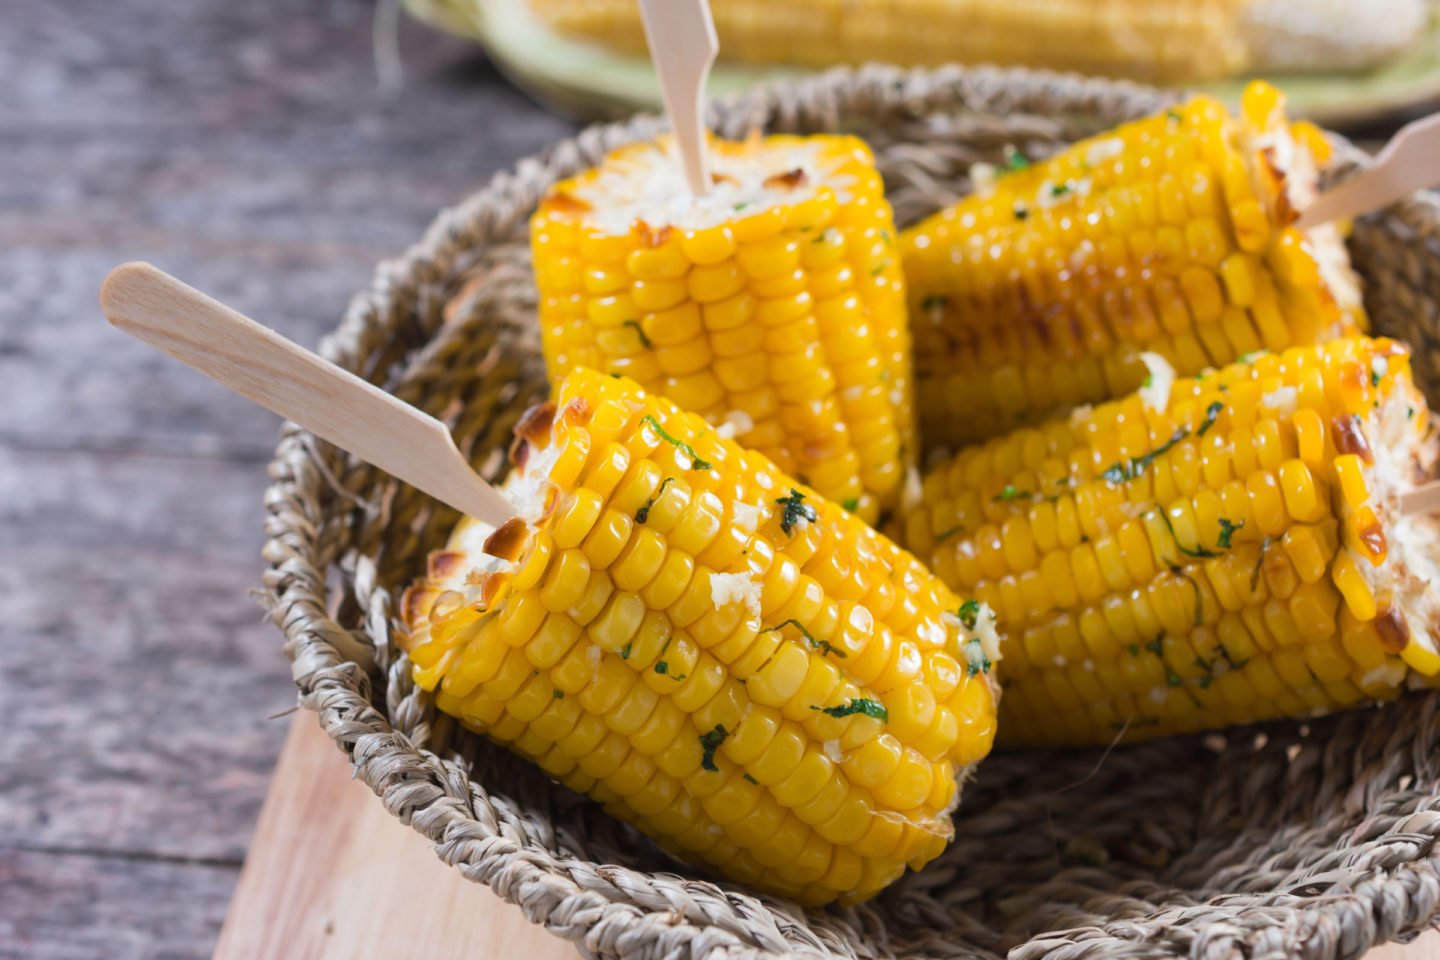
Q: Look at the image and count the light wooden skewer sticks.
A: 4